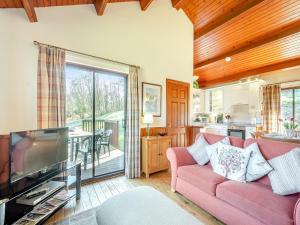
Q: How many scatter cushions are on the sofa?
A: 5